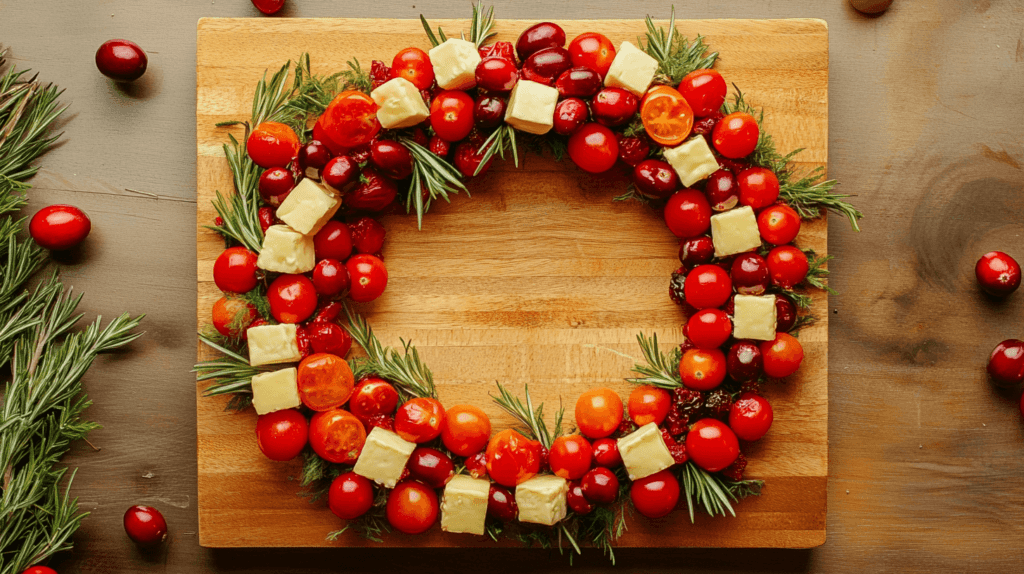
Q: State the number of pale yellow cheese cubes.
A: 15